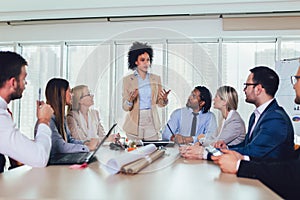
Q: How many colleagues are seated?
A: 7